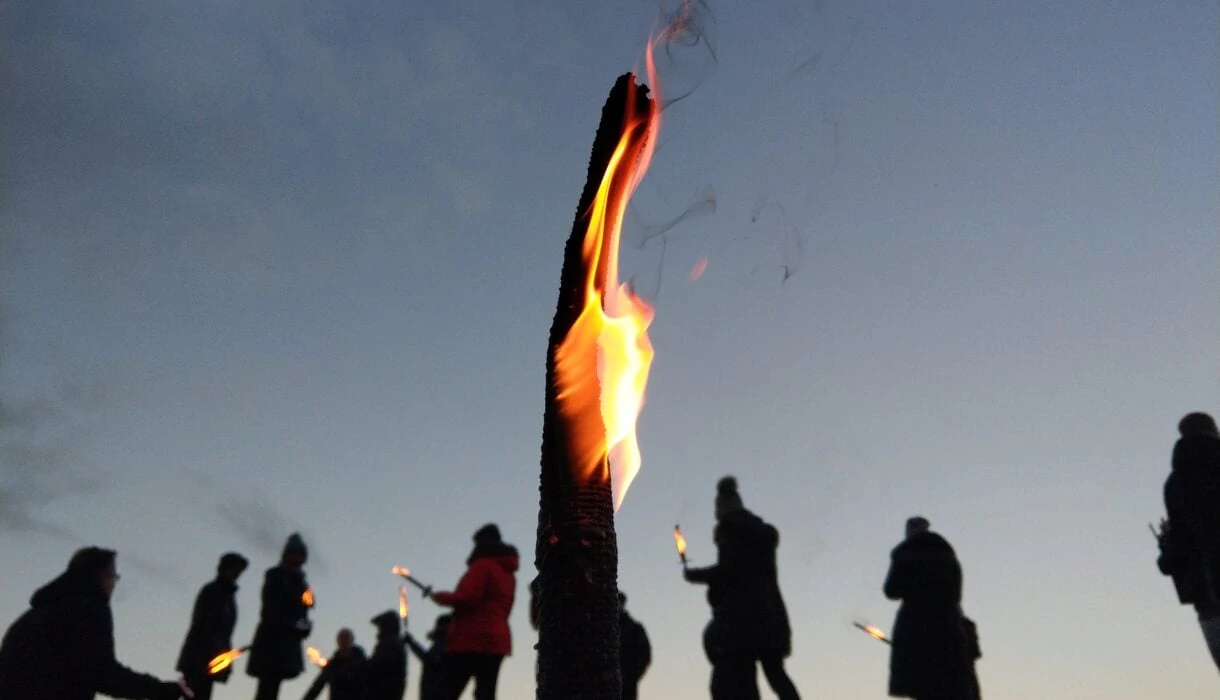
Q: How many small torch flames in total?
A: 7